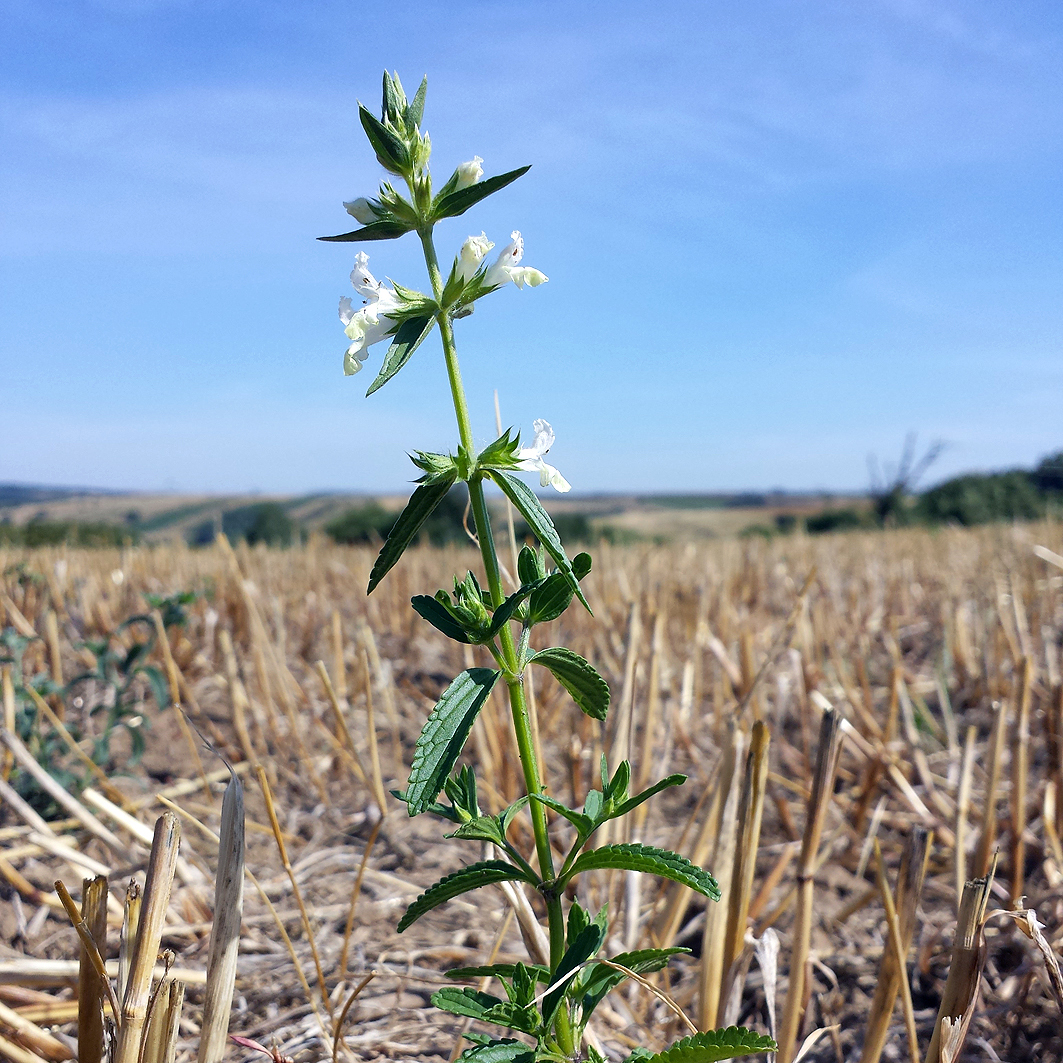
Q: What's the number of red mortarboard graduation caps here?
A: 0